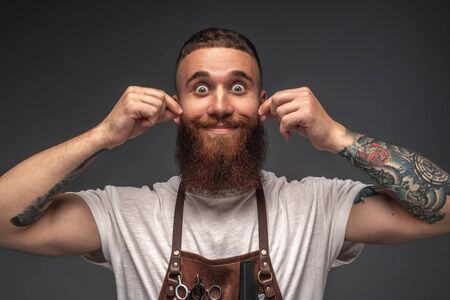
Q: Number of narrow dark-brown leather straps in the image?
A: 2